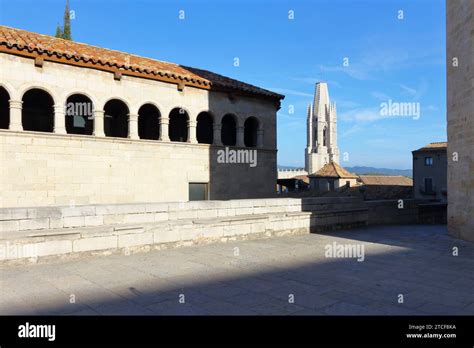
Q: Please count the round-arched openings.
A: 9